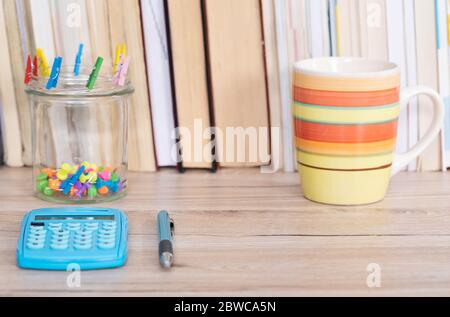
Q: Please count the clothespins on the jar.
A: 7